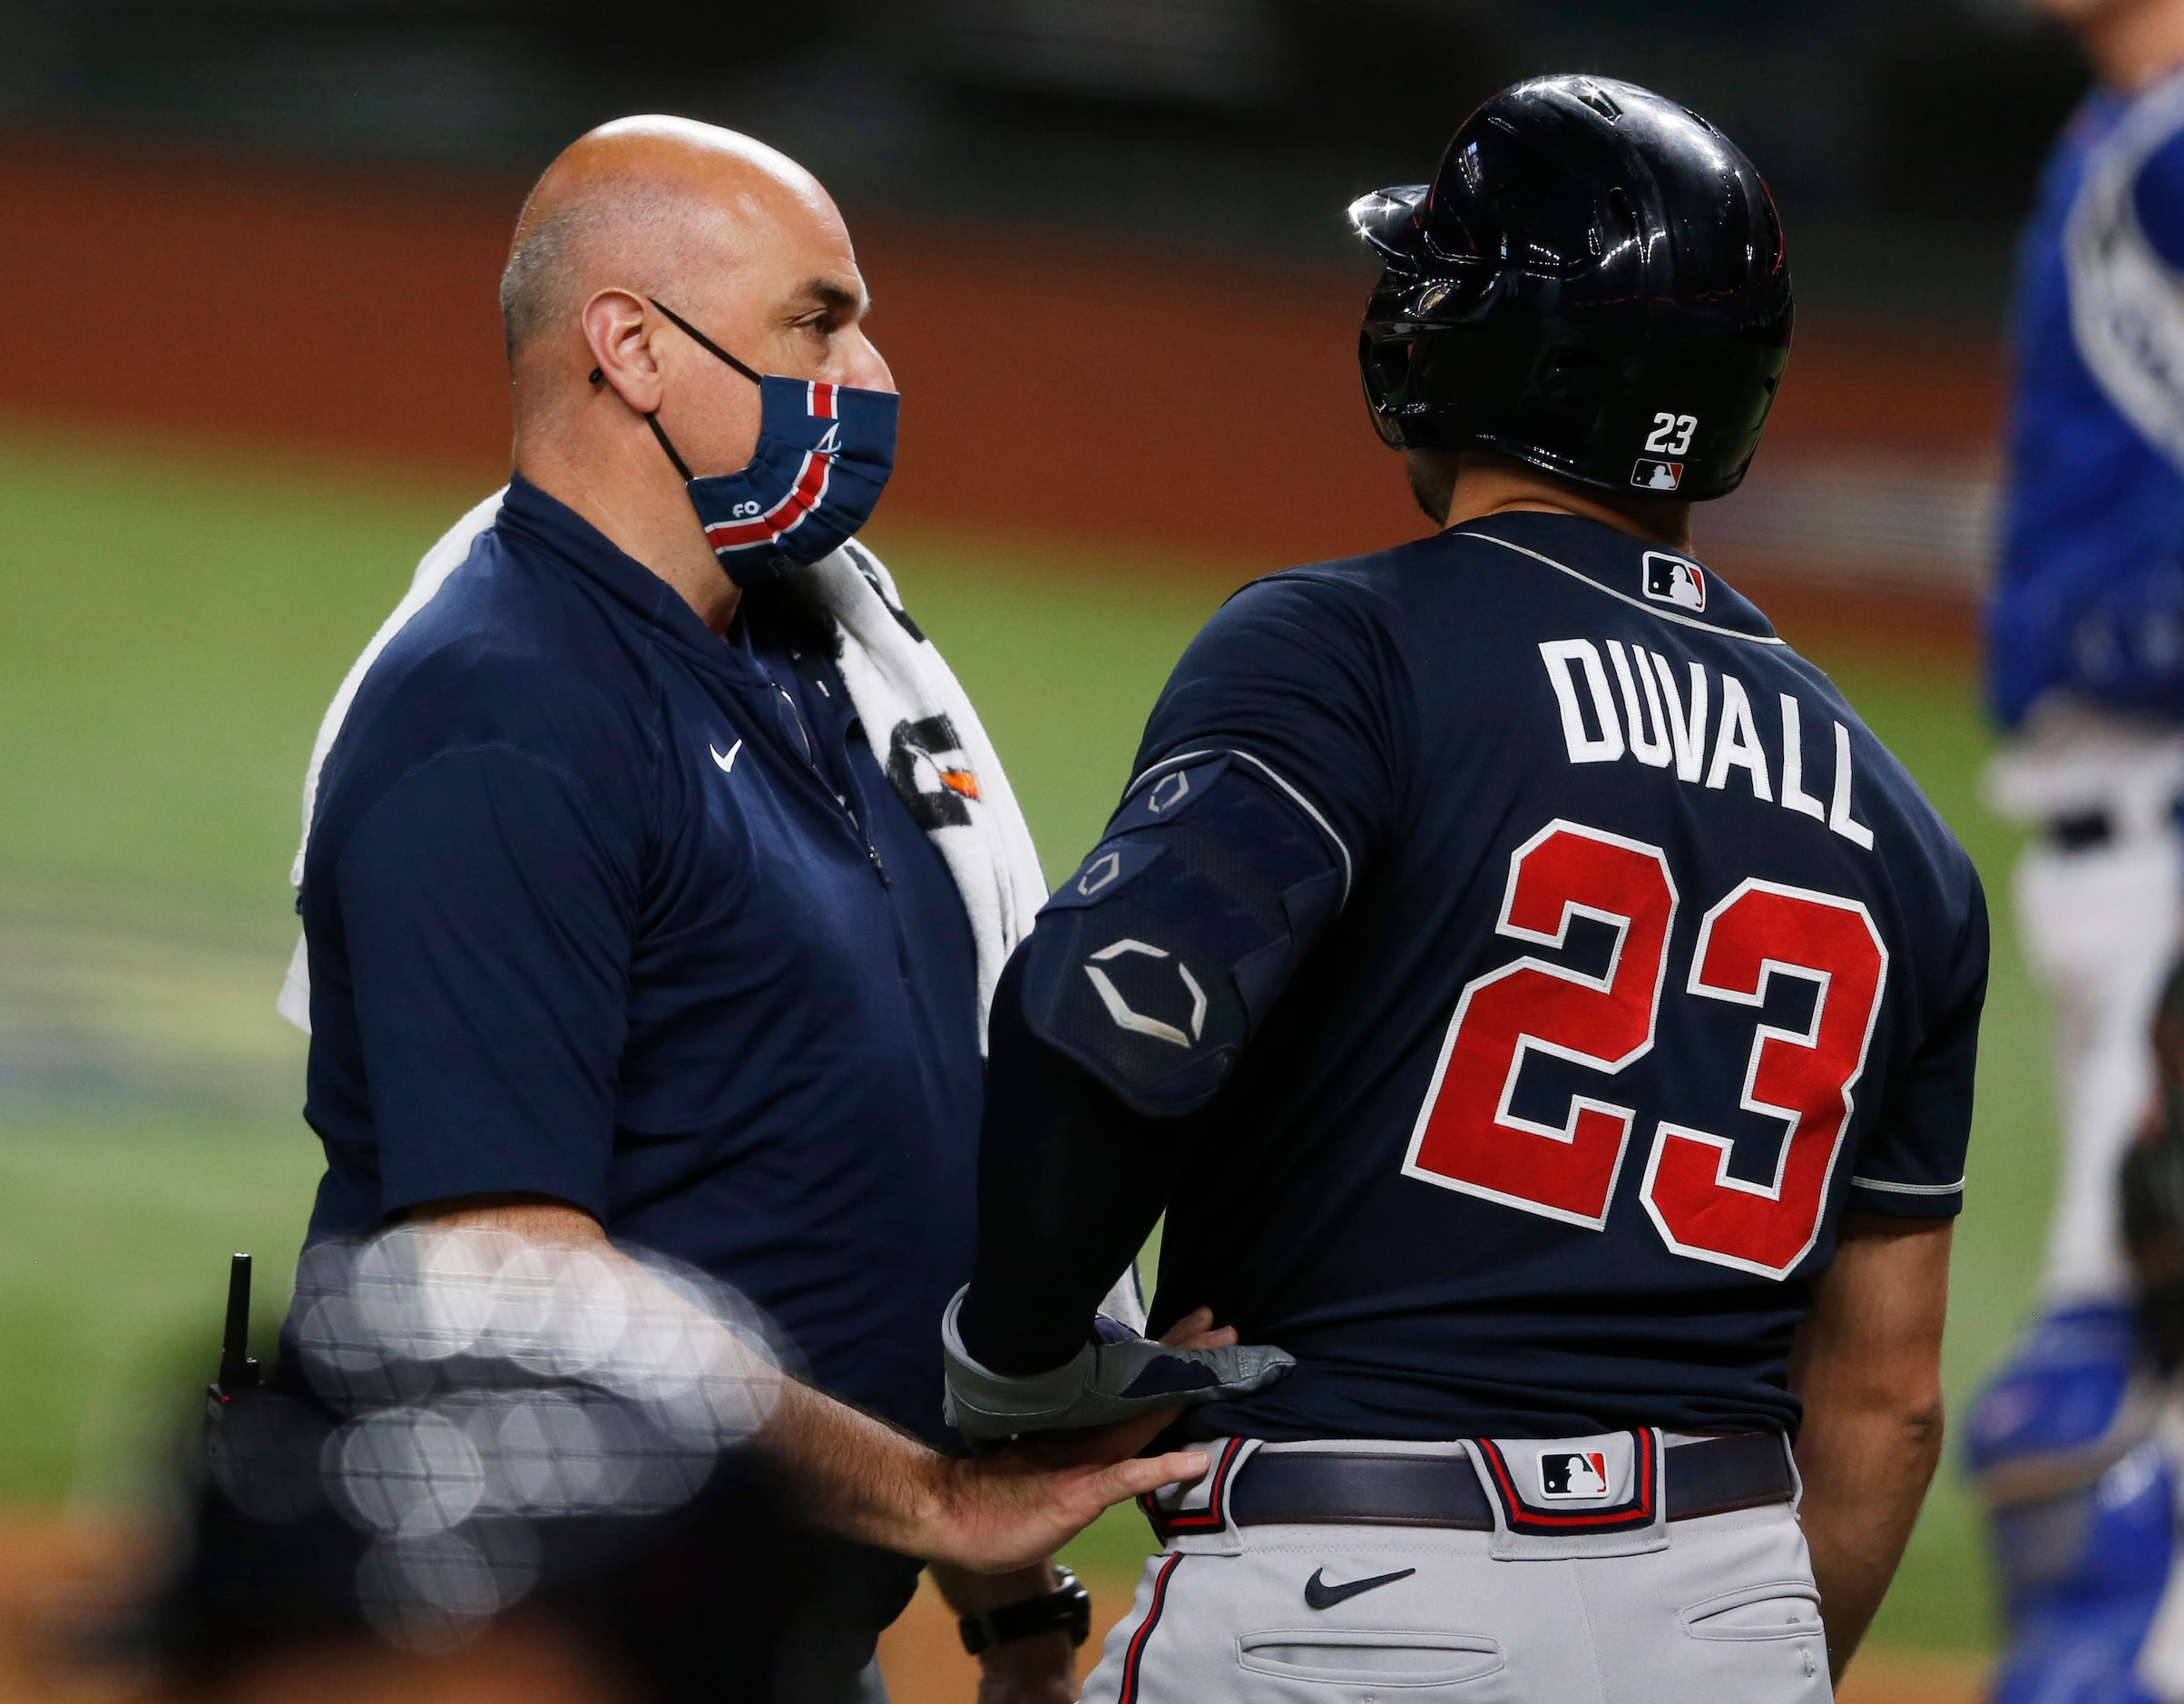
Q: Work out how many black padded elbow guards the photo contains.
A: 1